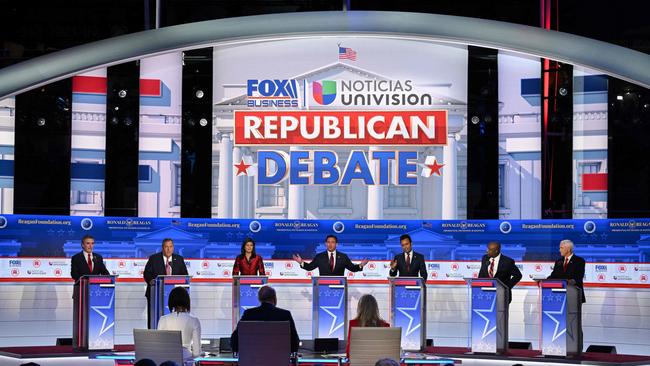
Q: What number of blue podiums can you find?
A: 7